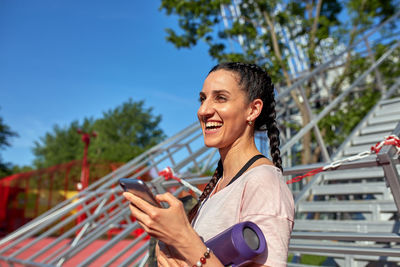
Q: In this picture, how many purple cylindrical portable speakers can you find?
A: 1